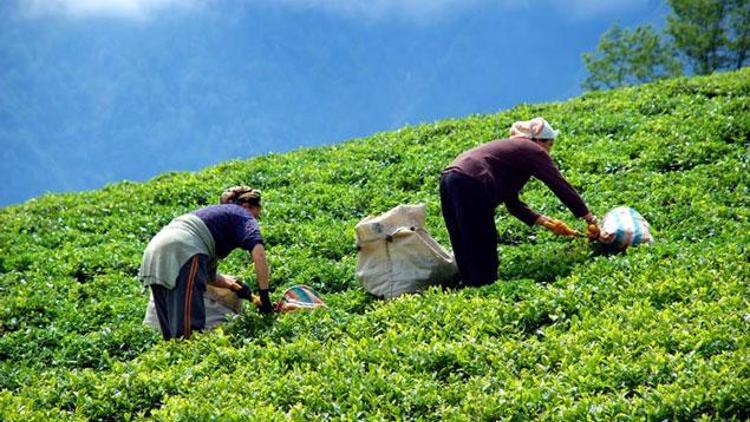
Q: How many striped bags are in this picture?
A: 2